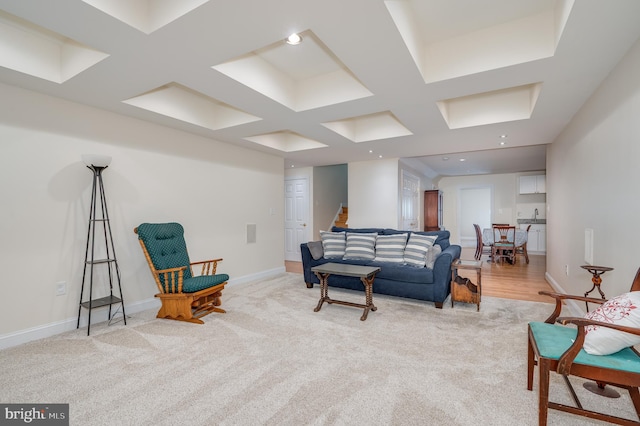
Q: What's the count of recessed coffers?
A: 8